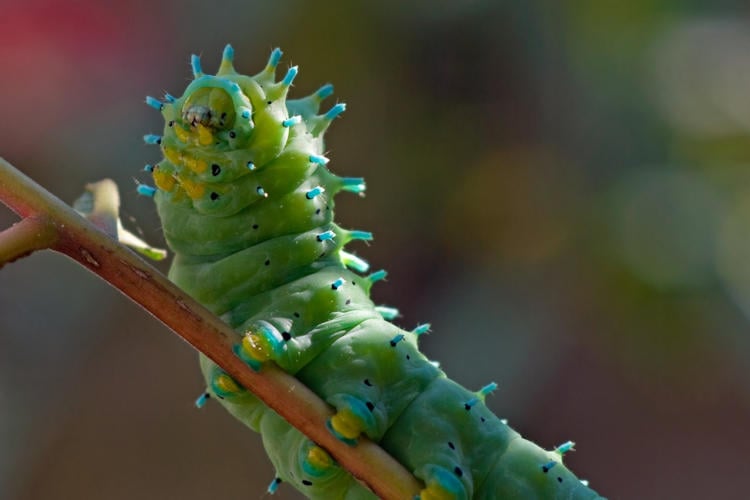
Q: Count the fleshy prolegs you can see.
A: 5